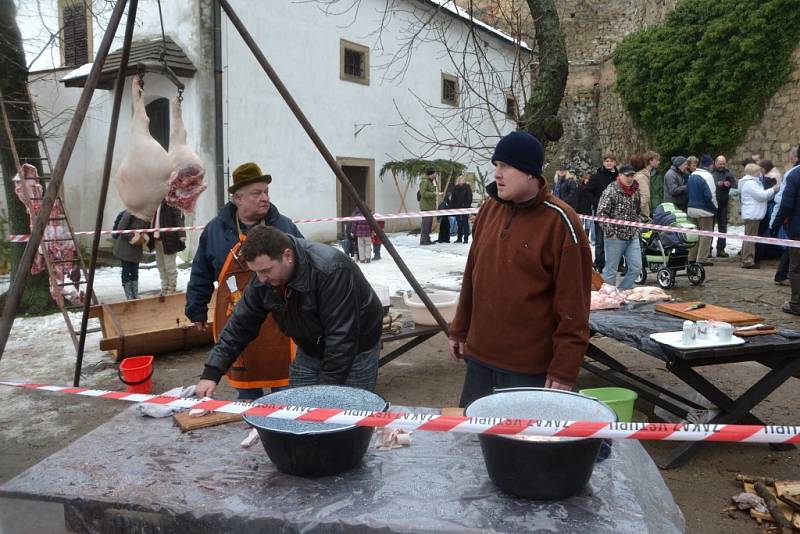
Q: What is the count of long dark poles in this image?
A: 3